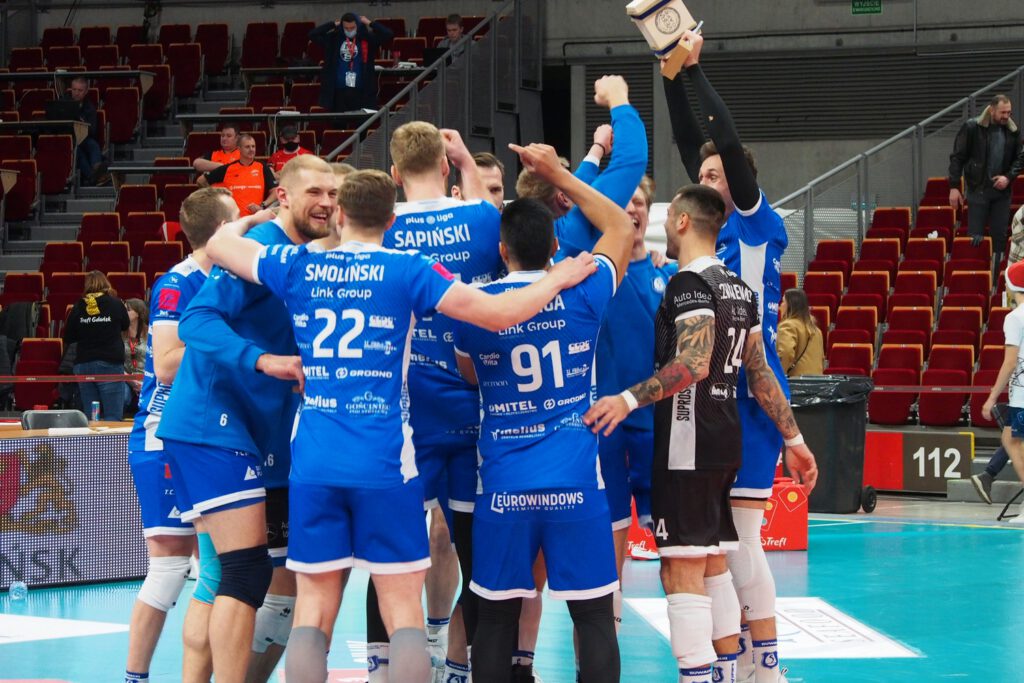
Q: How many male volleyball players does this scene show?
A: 11